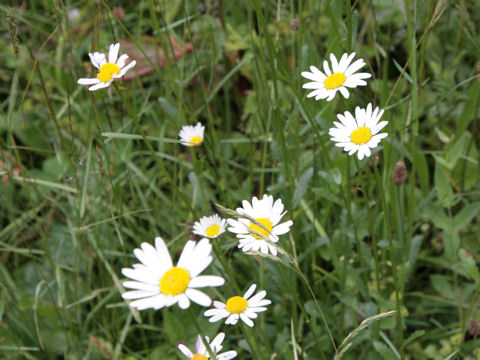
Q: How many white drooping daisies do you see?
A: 9